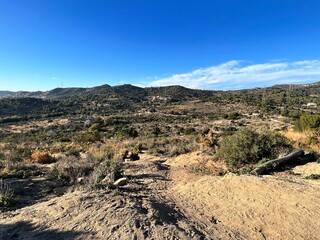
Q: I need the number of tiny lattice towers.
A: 2